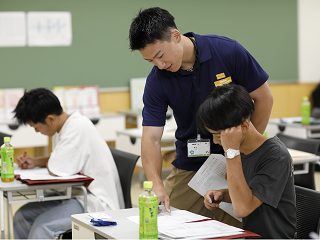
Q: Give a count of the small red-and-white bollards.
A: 0